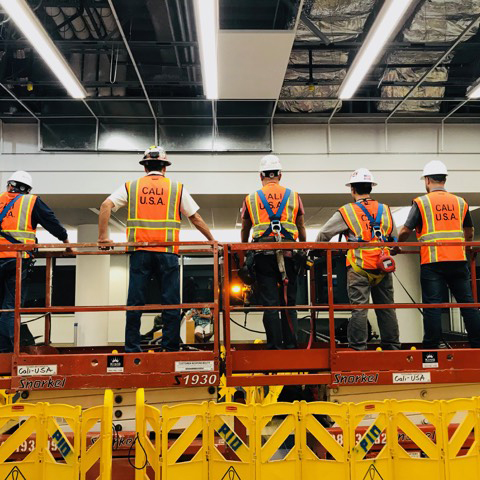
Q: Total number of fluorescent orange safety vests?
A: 5